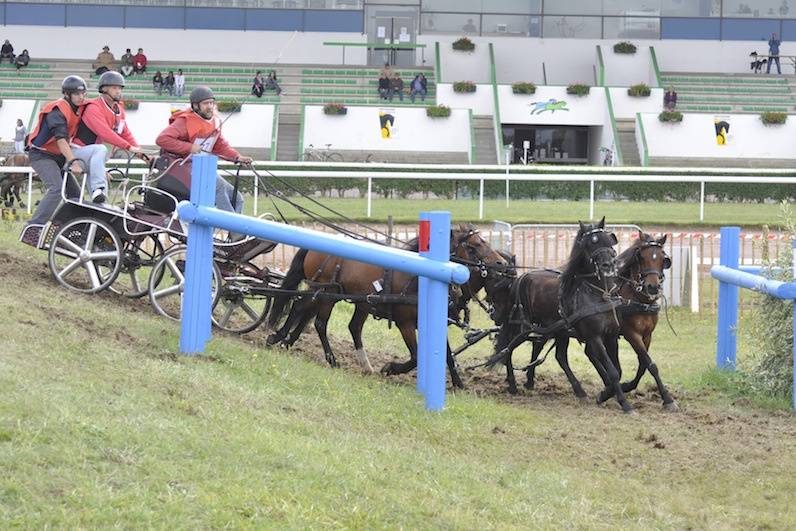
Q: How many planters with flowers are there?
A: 12